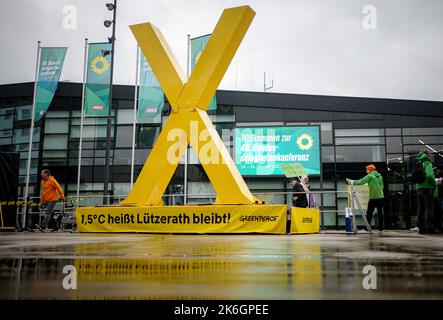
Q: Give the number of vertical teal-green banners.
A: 4